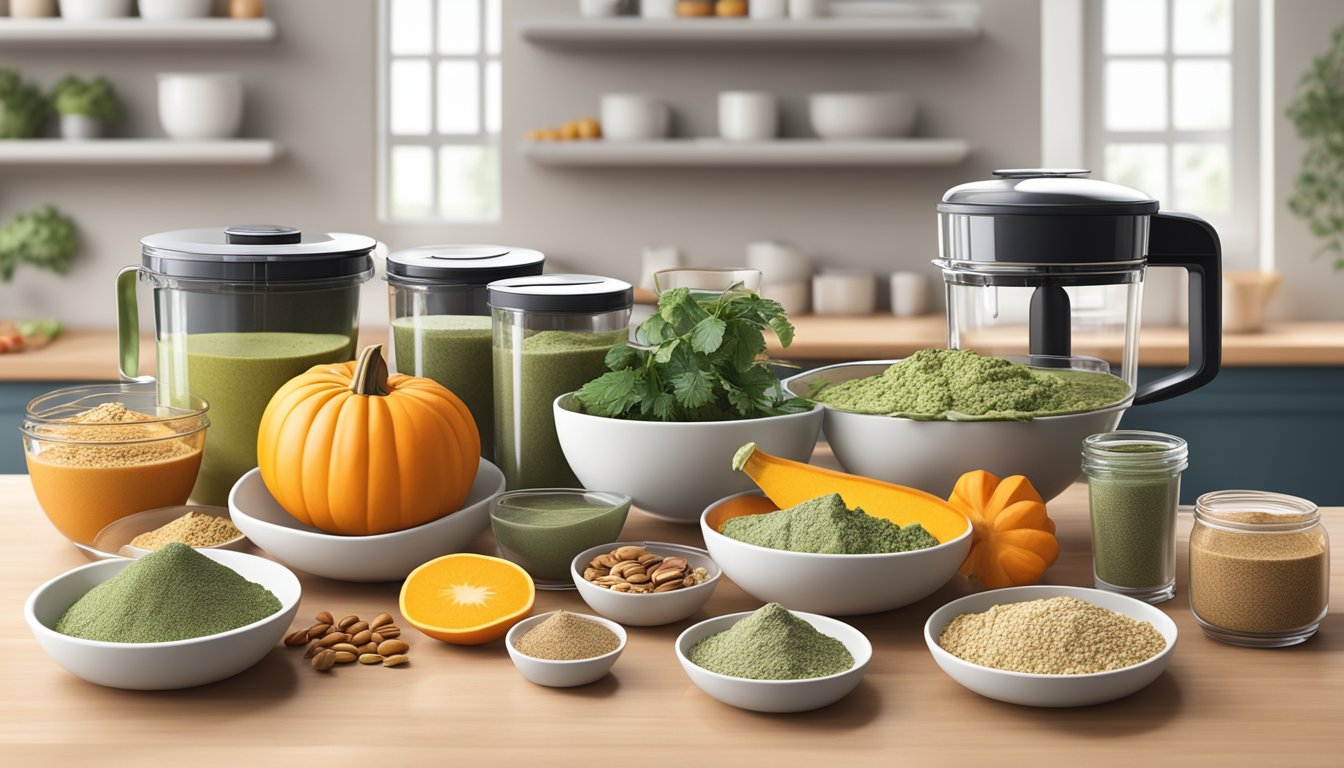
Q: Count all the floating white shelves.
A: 4